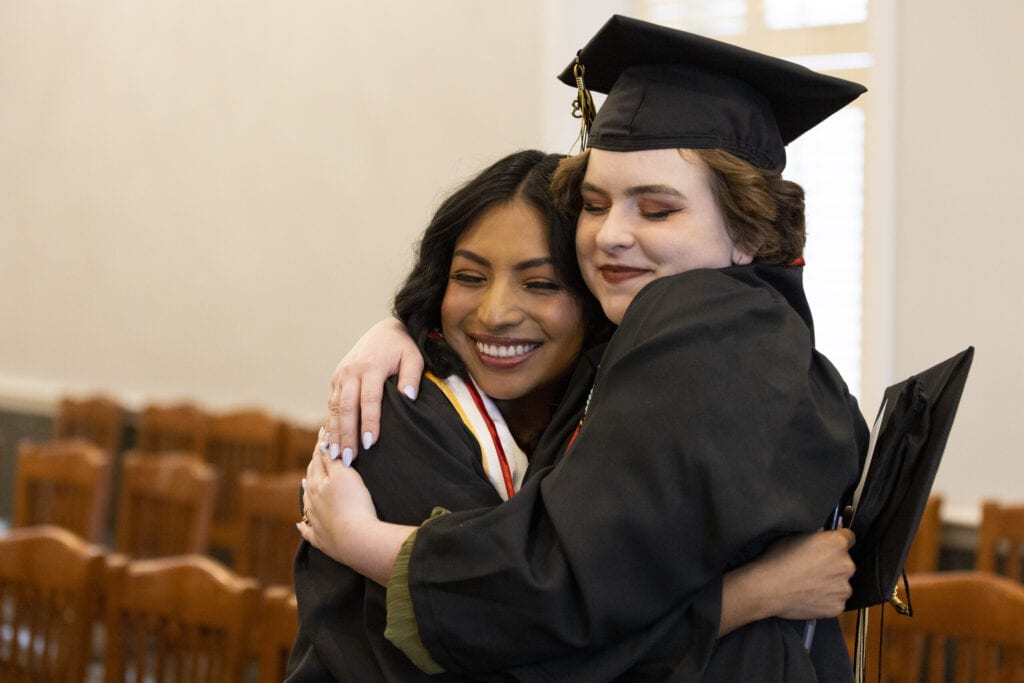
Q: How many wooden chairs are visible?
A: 13